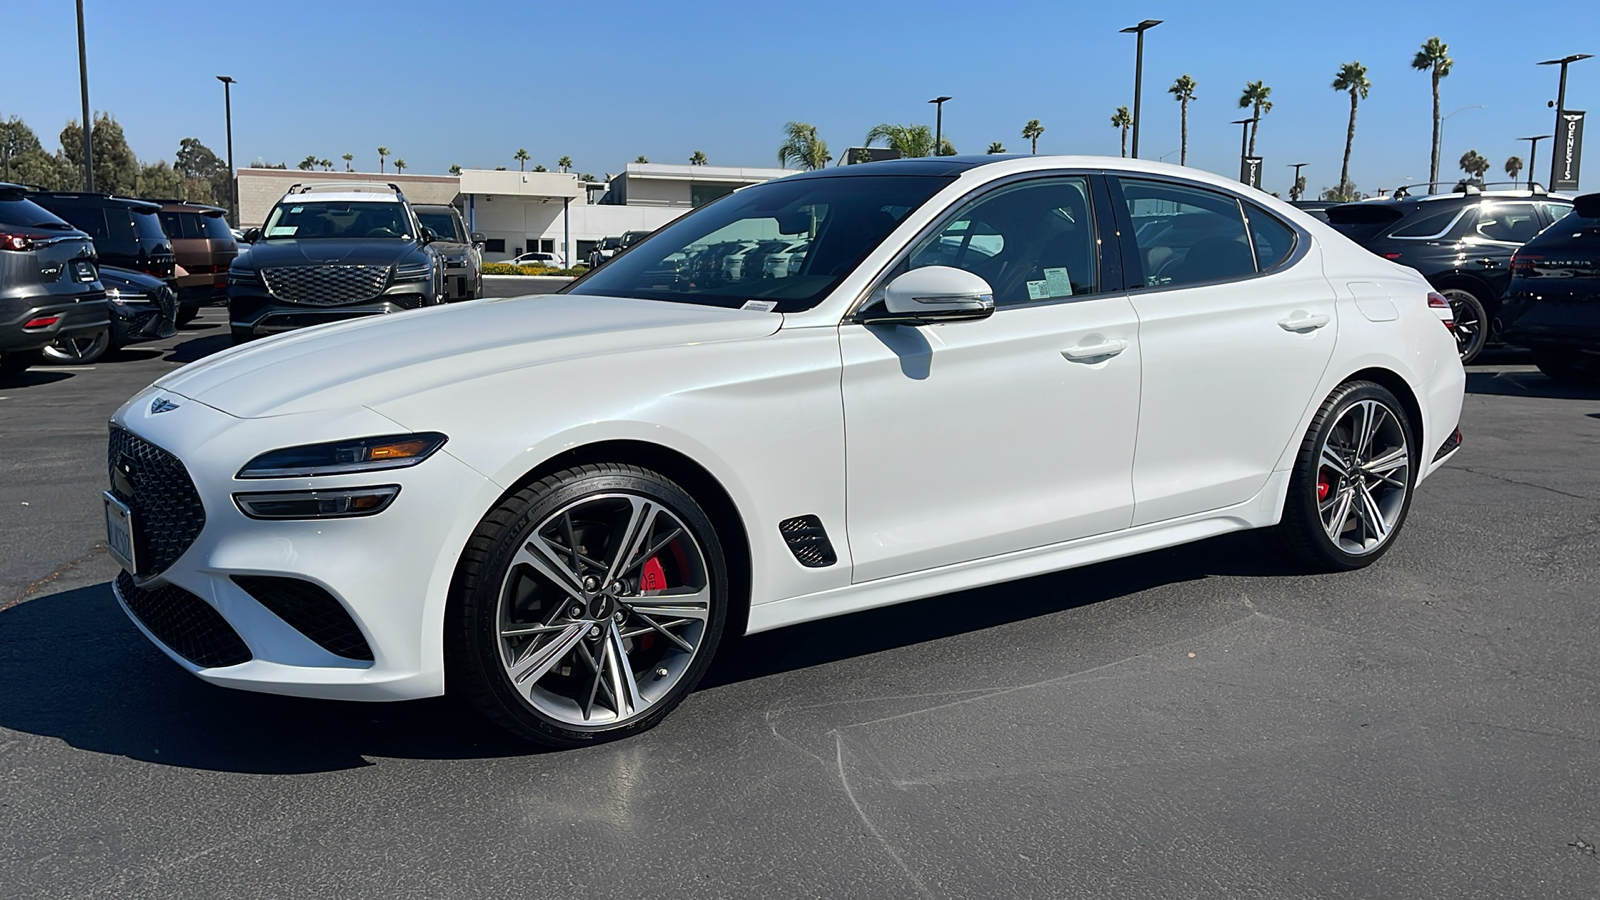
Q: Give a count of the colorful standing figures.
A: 0